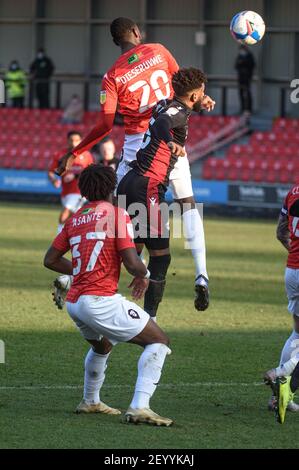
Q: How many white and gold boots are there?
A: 2